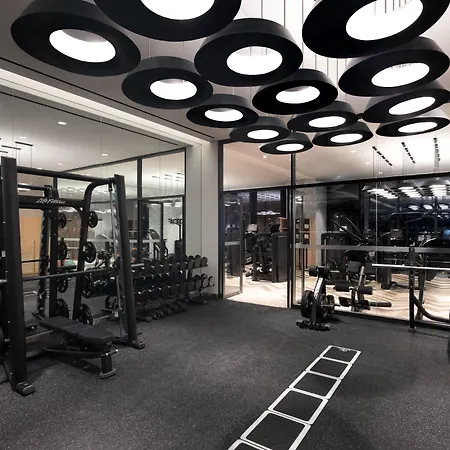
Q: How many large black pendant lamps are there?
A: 14